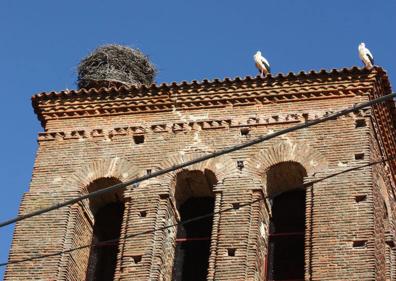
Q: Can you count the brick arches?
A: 3